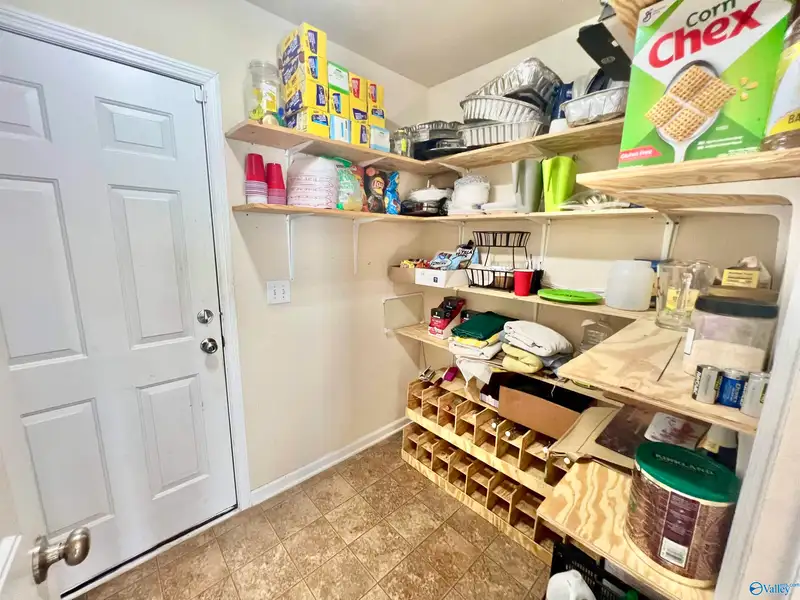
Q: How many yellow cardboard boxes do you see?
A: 10